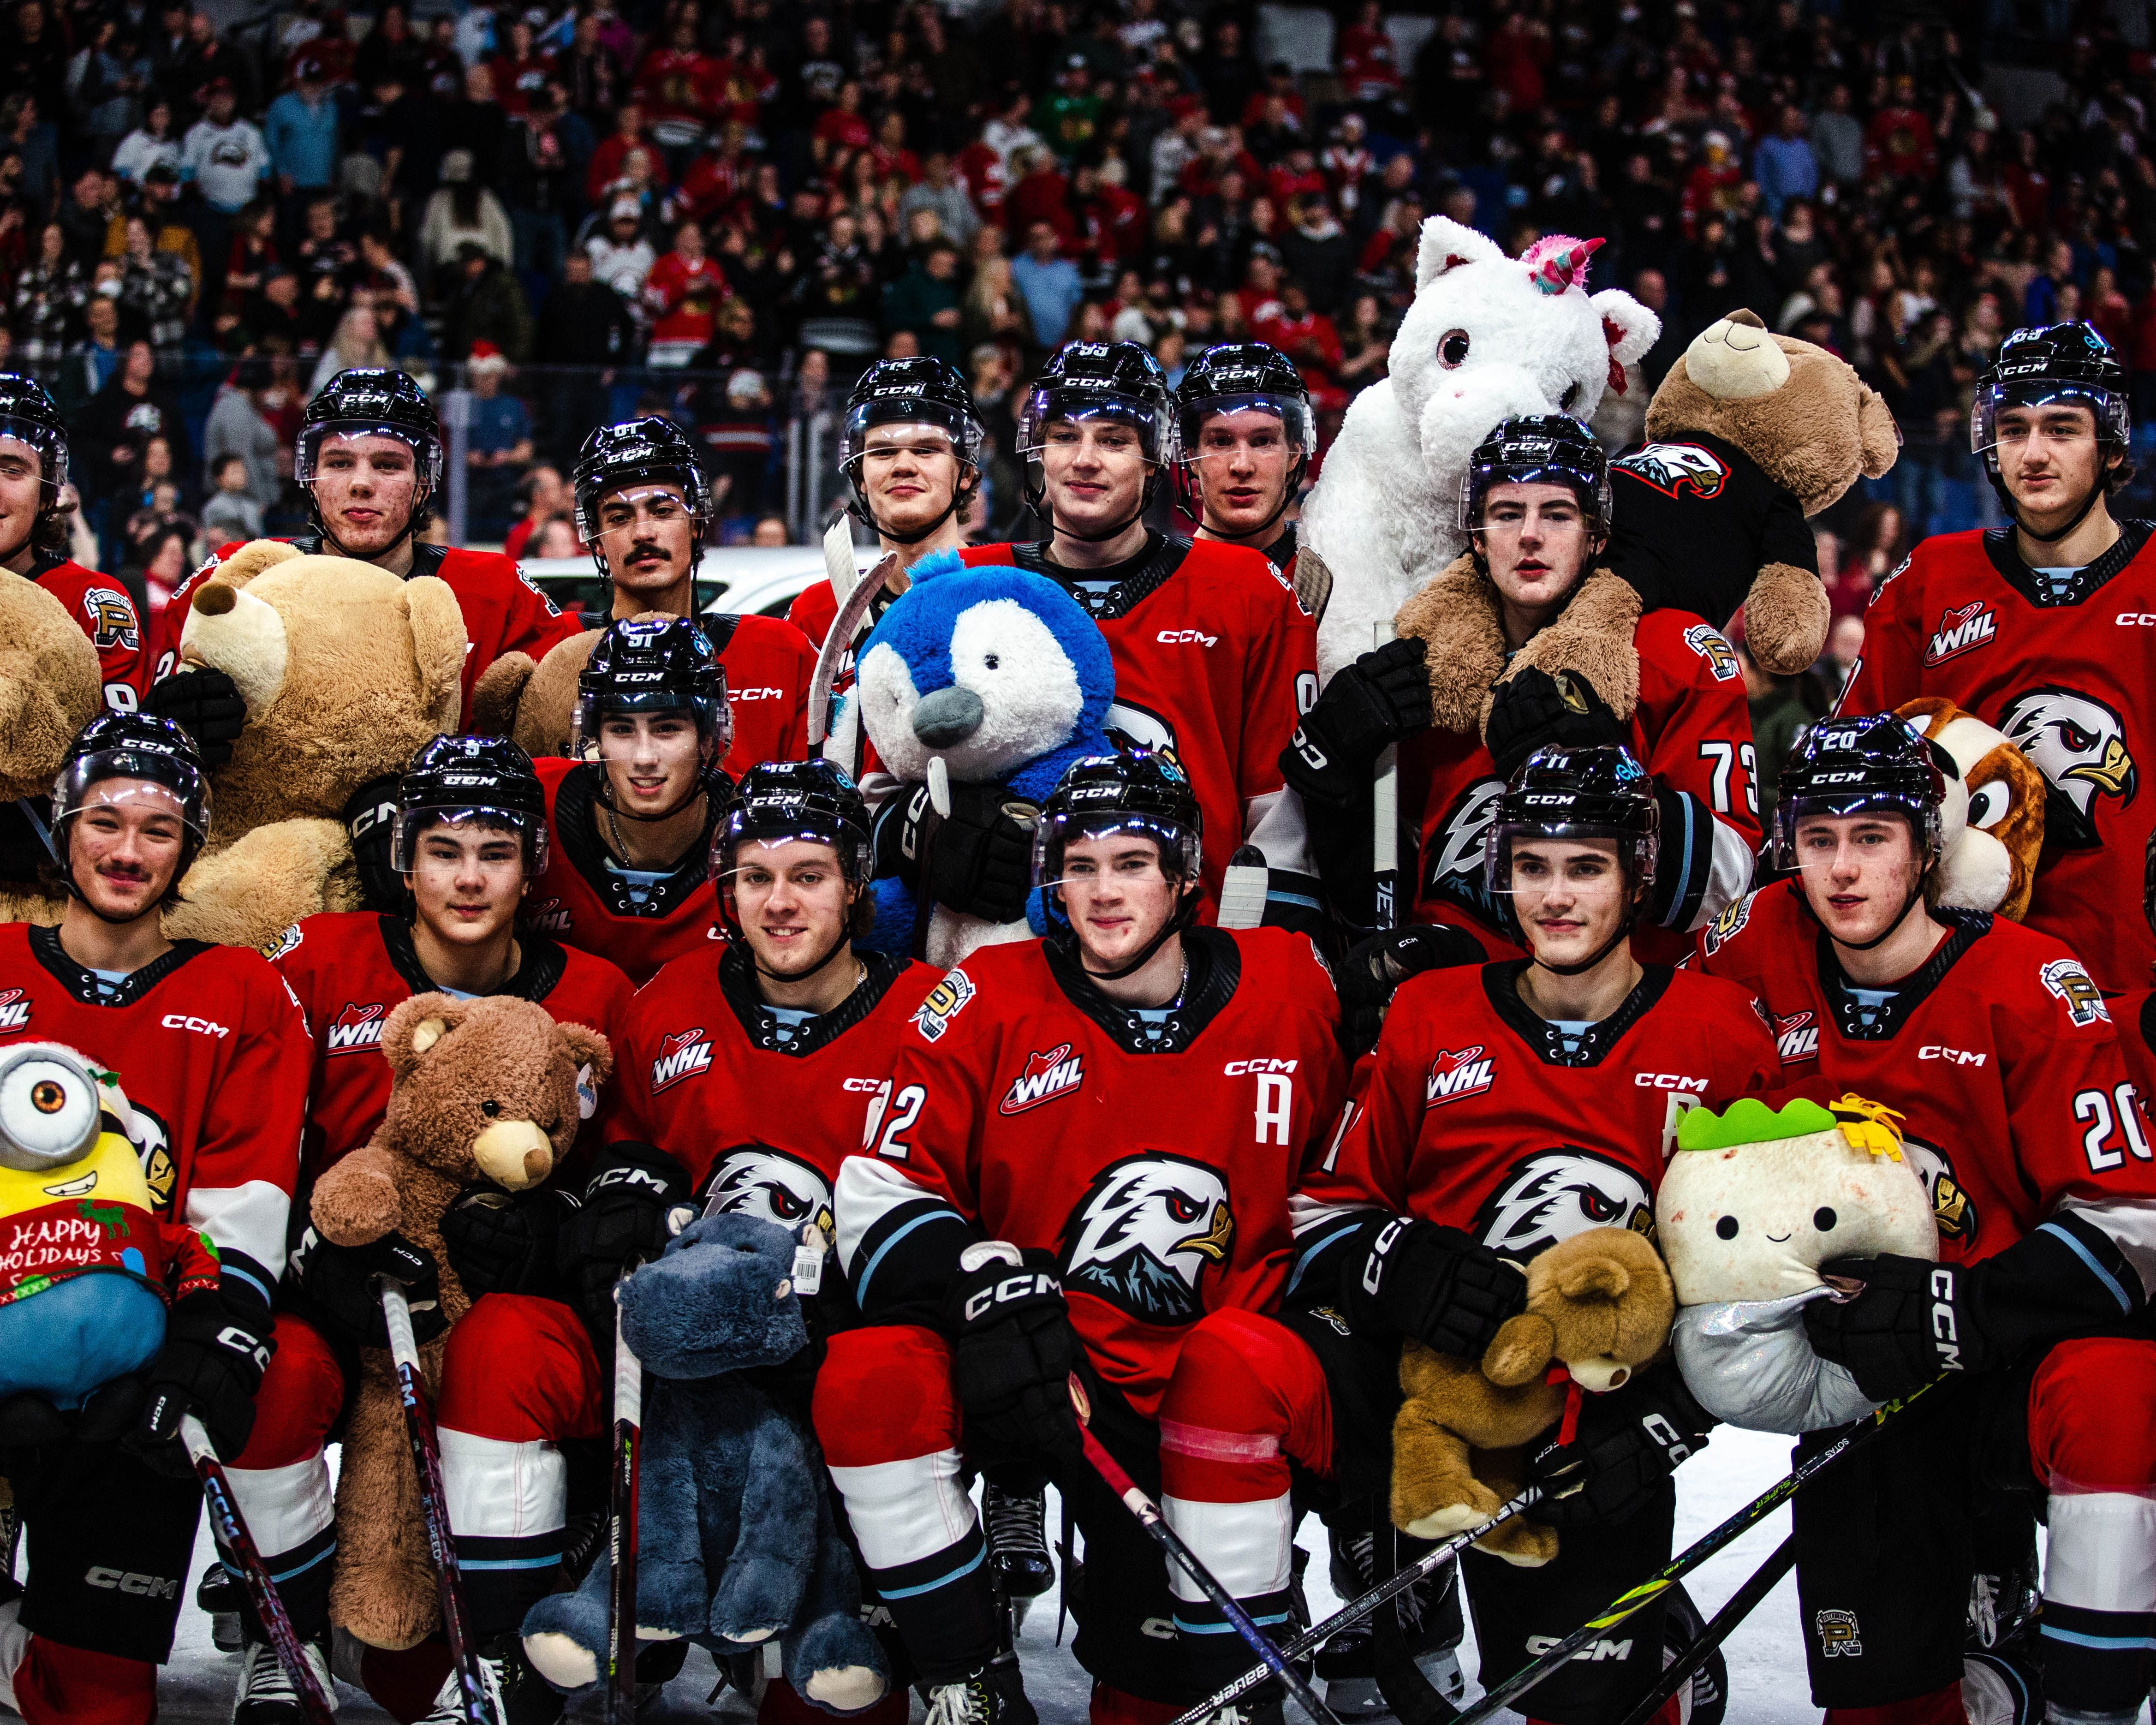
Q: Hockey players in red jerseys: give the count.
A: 15